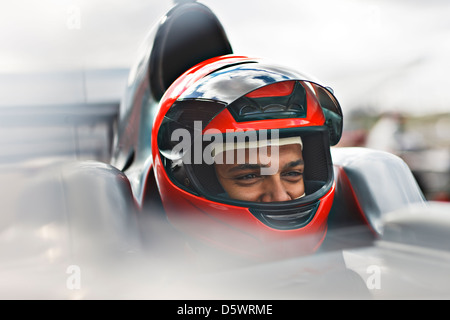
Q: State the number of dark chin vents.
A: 1